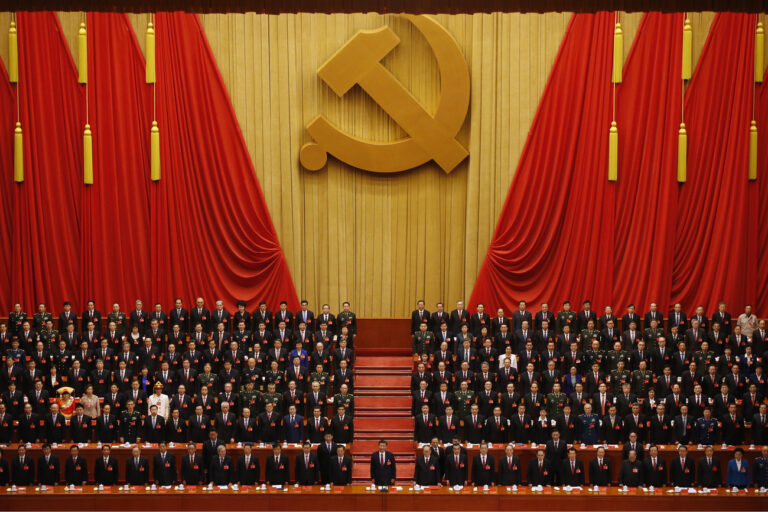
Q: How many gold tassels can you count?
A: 12